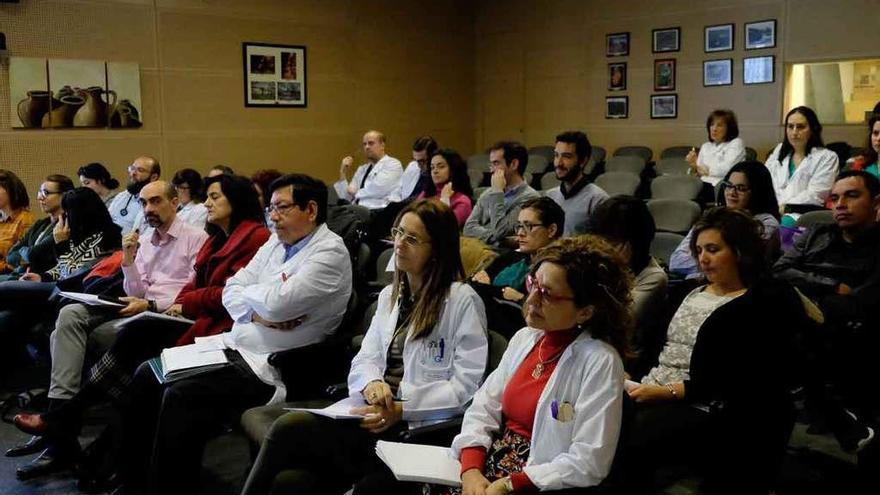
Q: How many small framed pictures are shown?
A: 10